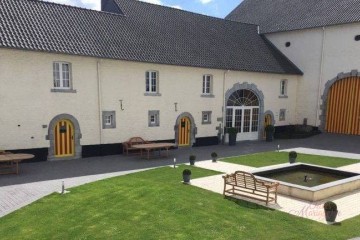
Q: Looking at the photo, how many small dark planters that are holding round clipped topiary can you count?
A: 5